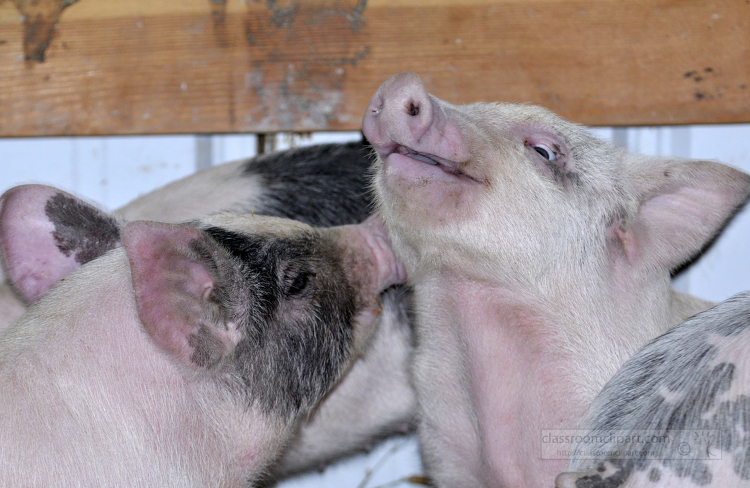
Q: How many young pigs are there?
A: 4